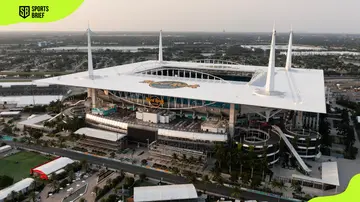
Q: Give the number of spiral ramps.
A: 2